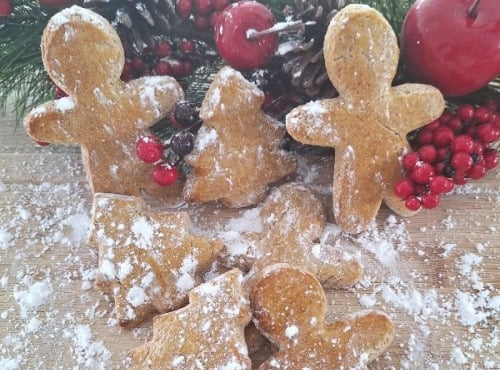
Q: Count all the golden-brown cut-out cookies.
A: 7